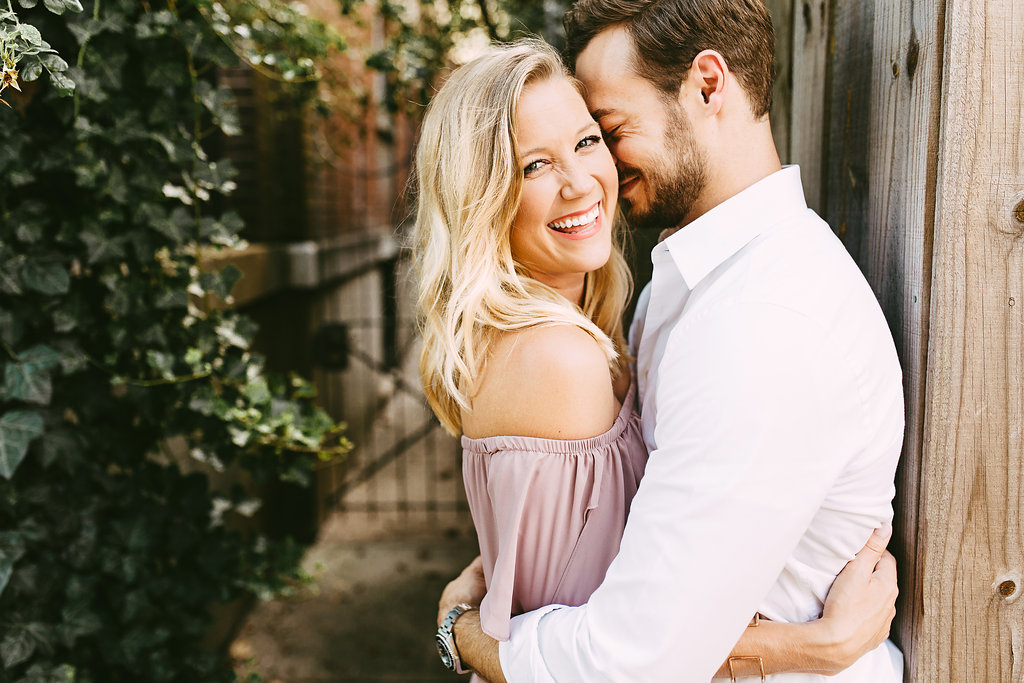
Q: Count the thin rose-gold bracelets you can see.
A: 1